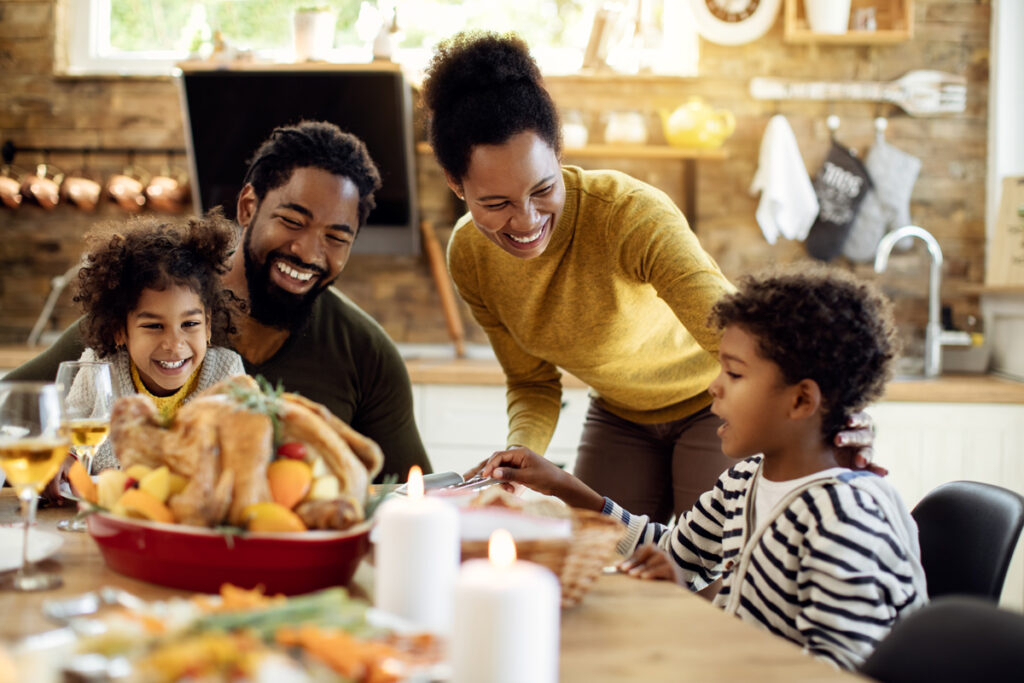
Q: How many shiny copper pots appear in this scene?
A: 5